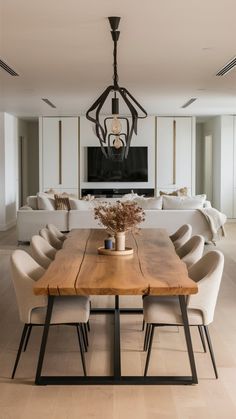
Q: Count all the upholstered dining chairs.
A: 7